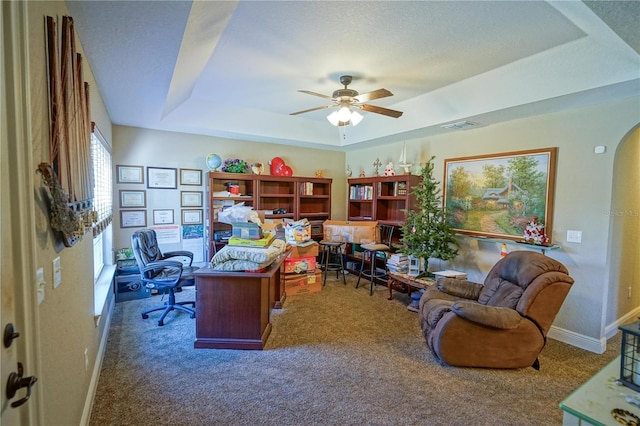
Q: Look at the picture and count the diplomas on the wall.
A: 8